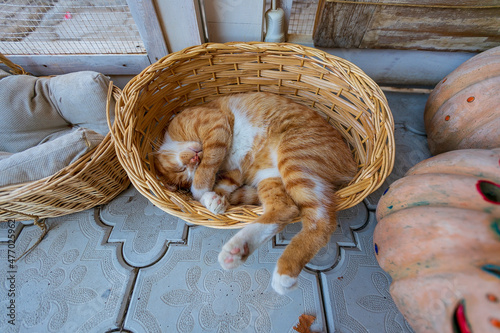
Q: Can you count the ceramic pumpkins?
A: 2